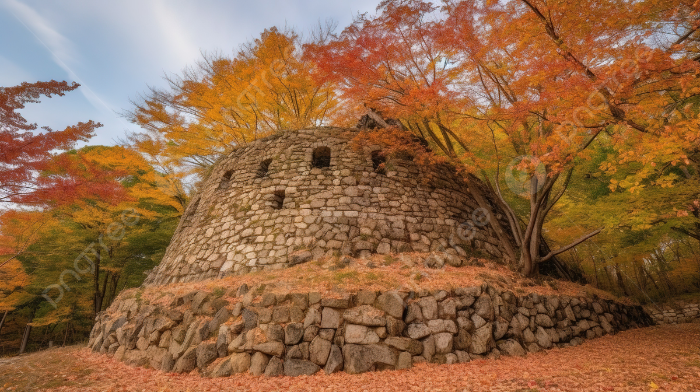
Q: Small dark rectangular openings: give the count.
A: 5